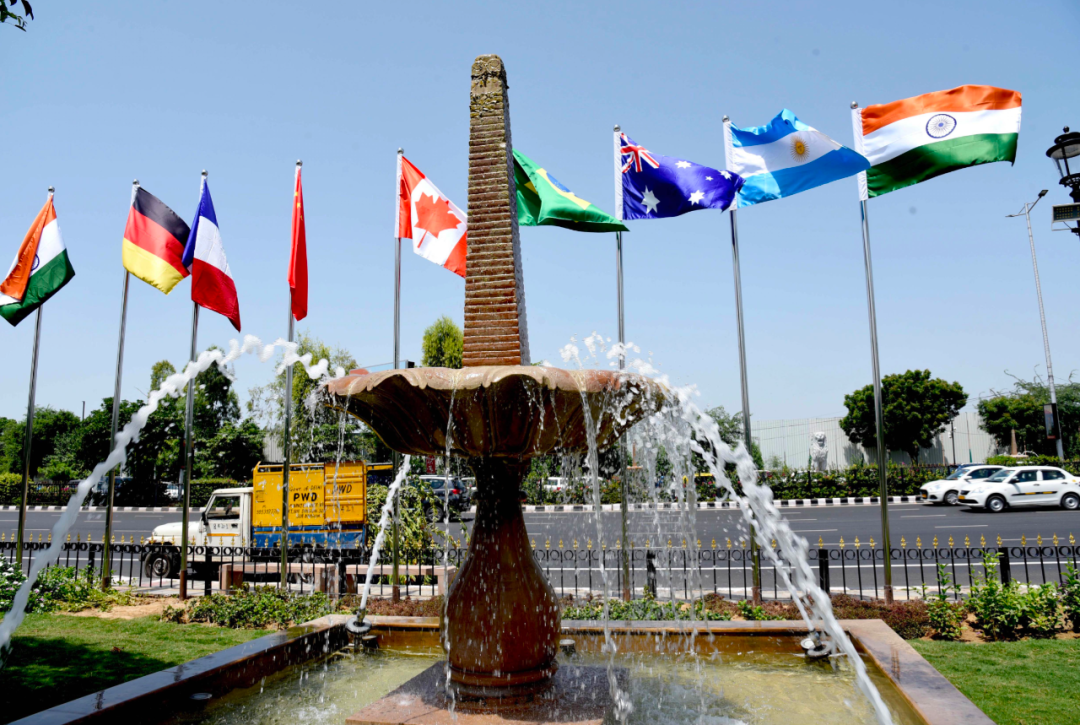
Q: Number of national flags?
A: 9